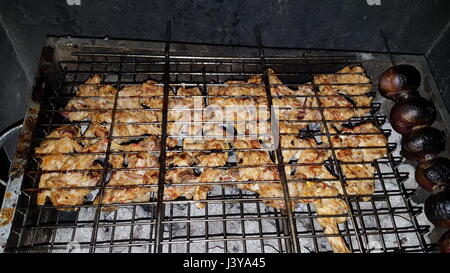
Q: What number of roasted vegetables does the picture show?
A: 6